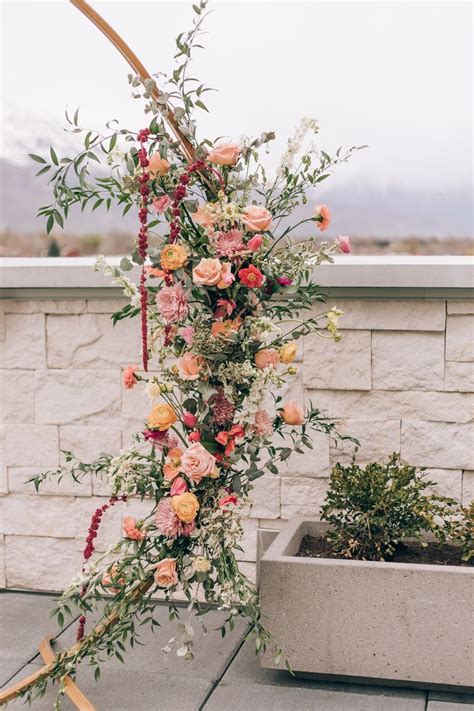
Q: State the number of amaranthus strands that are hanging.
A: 3